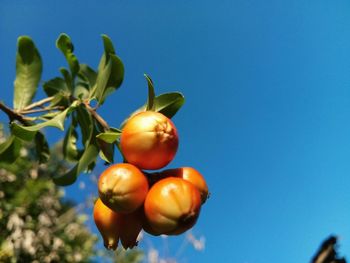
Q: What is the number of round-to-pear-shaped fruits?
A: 6